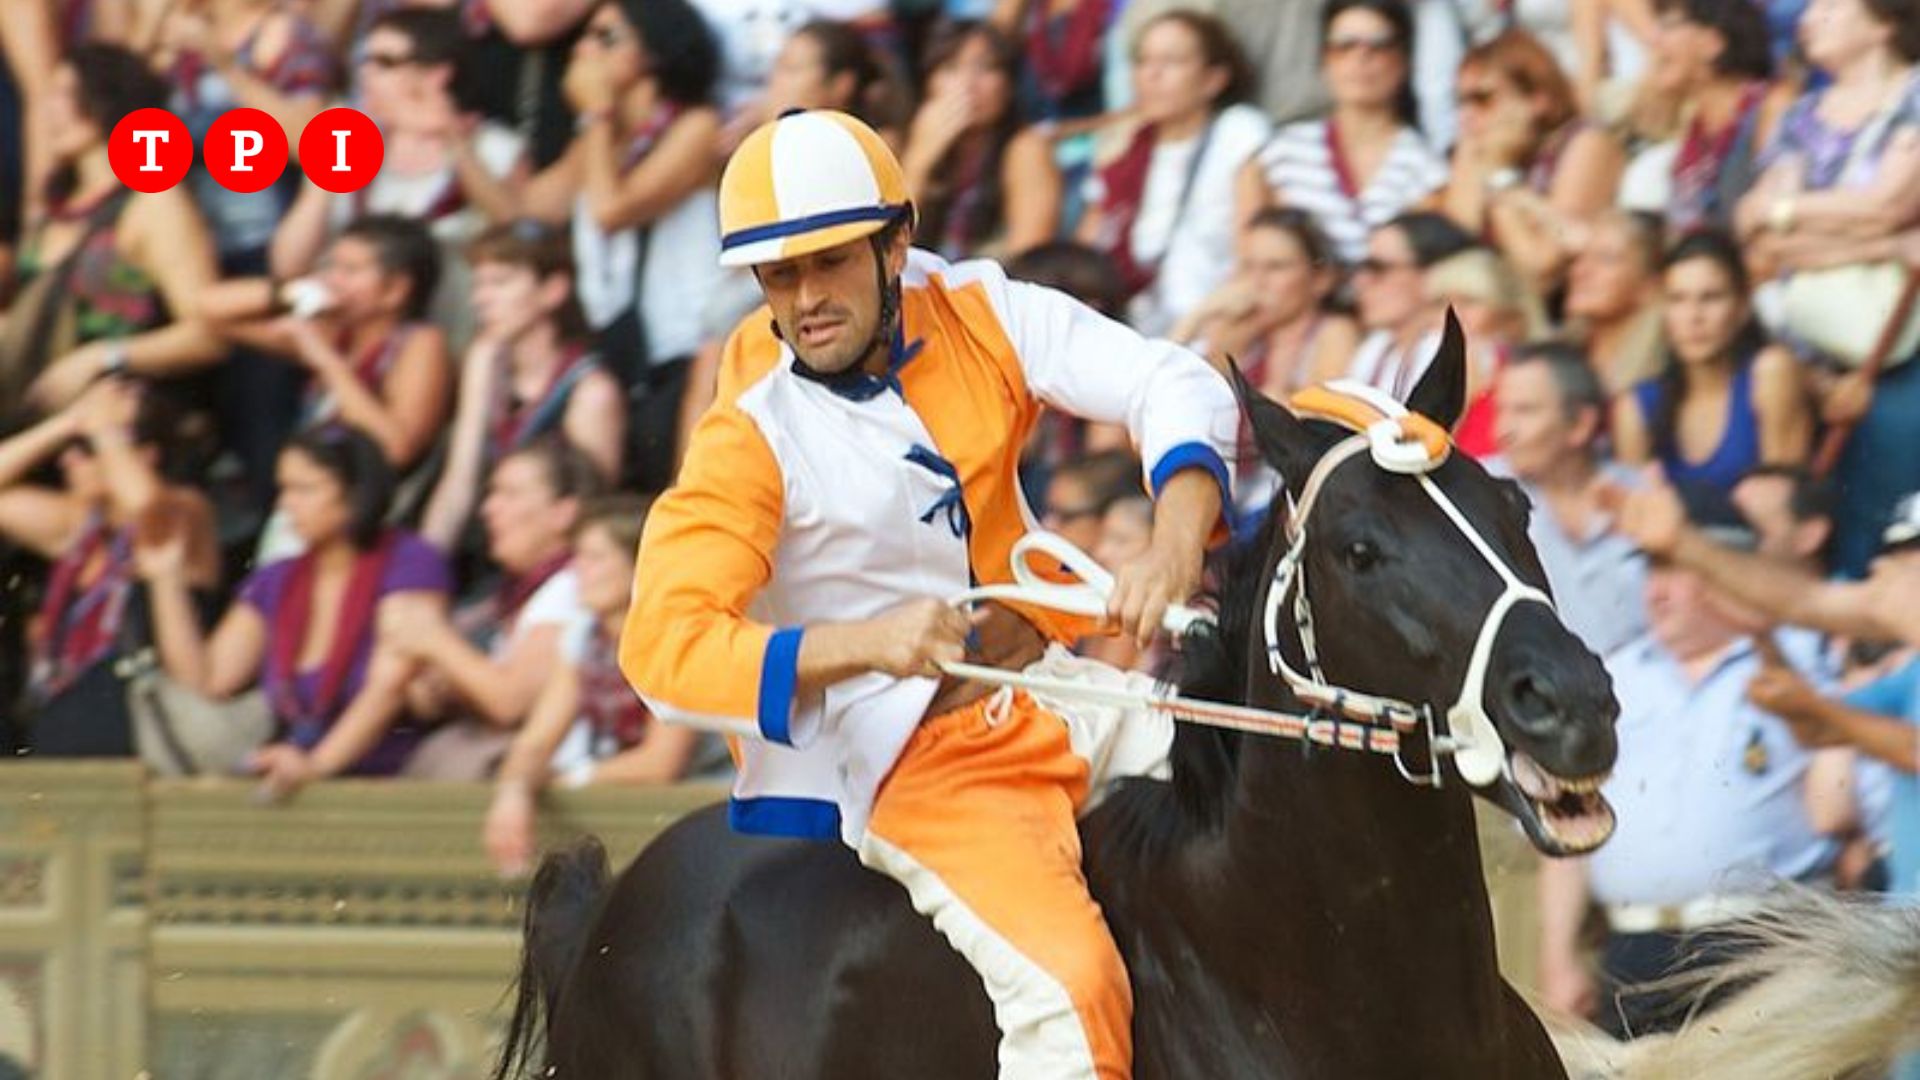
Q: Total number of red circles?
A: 3